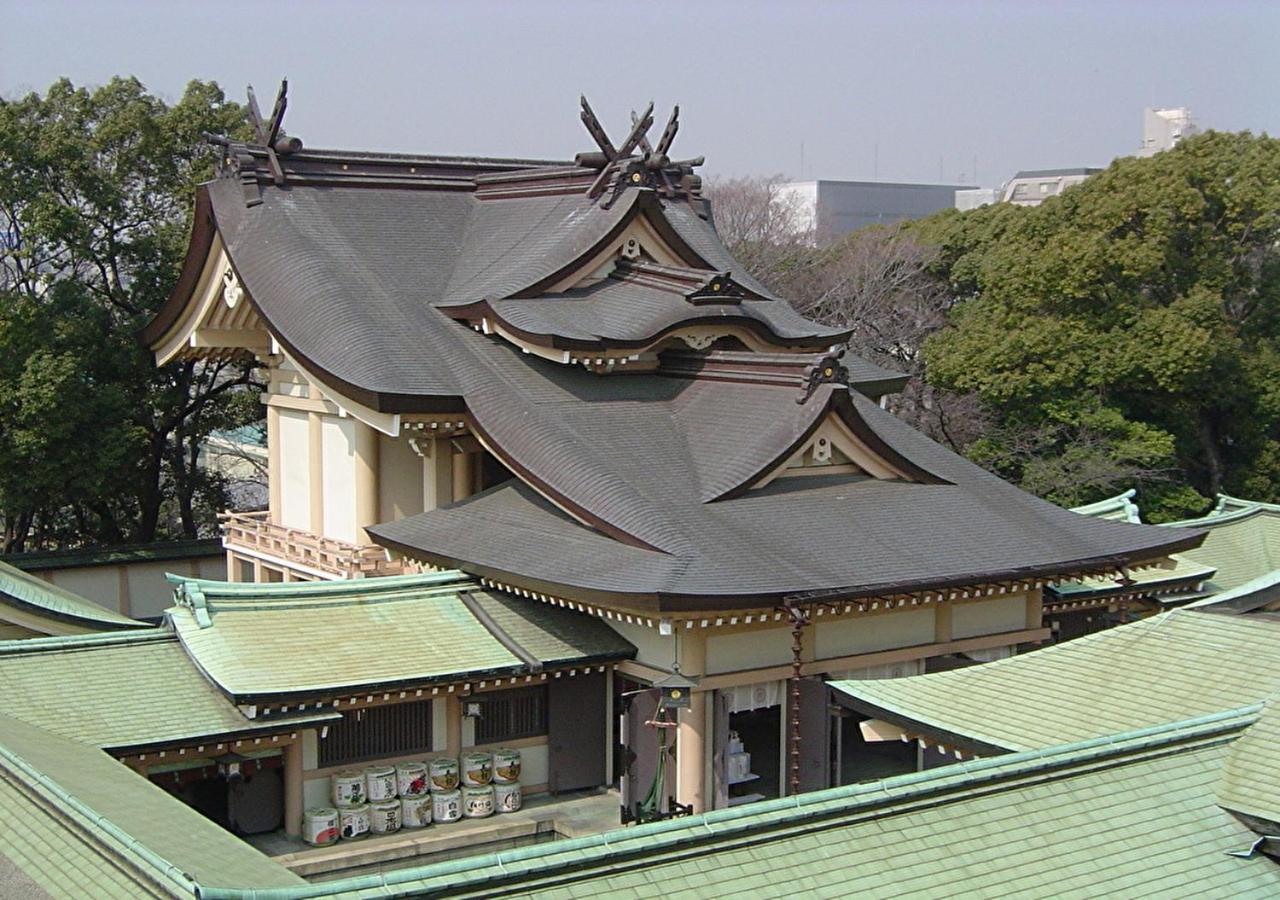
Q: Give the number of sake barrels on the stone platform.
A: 13